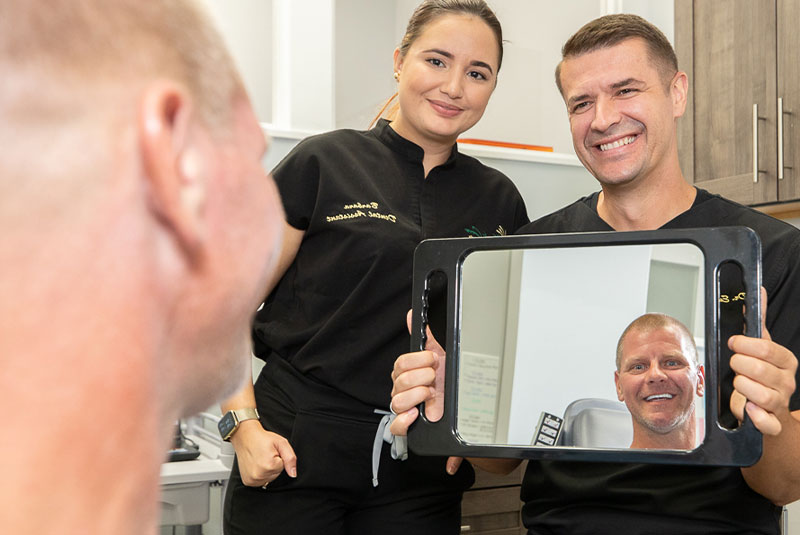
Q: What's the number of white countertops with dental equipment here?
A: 1